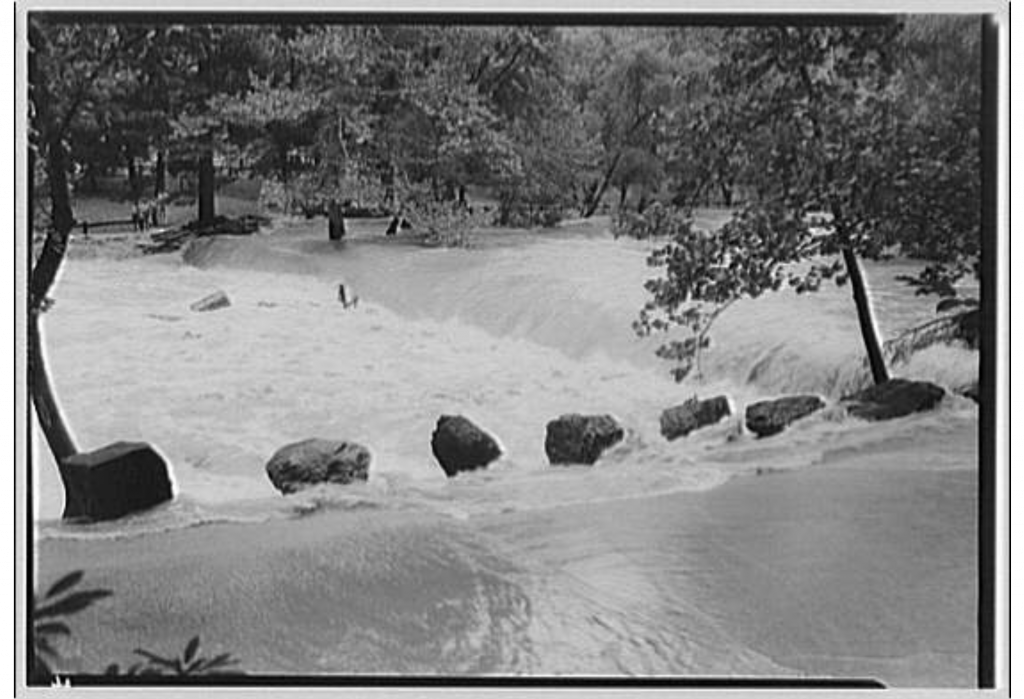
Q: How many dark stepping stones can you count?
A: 7